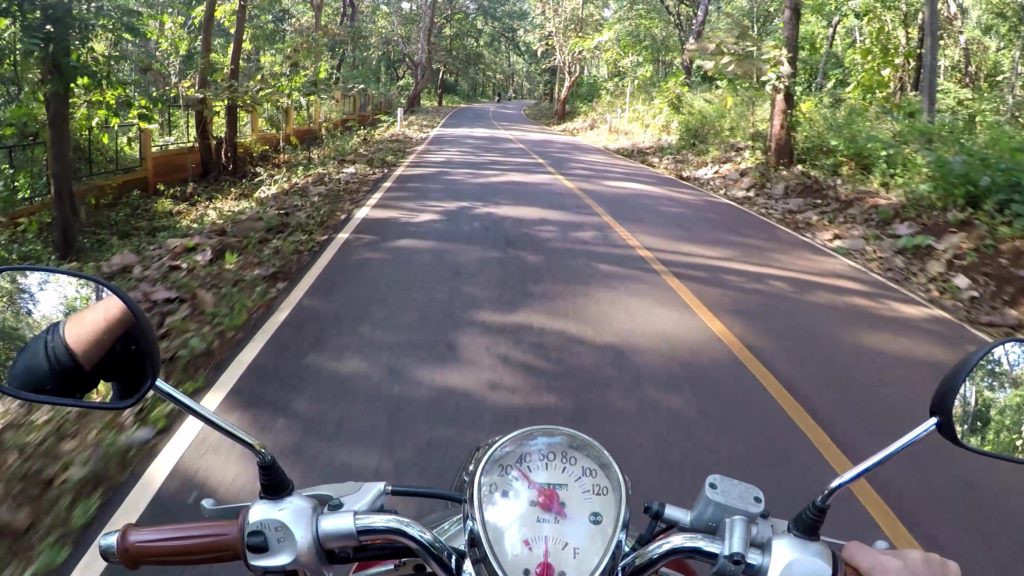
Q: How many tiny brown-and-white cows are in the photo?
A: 0